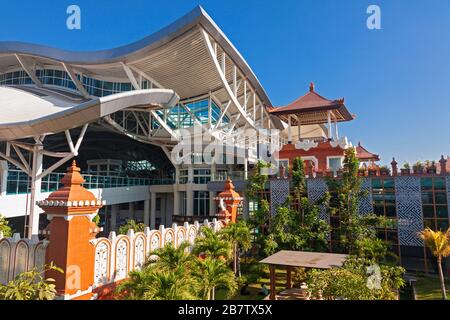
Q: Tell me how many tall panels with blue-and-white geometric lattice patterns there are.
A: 4